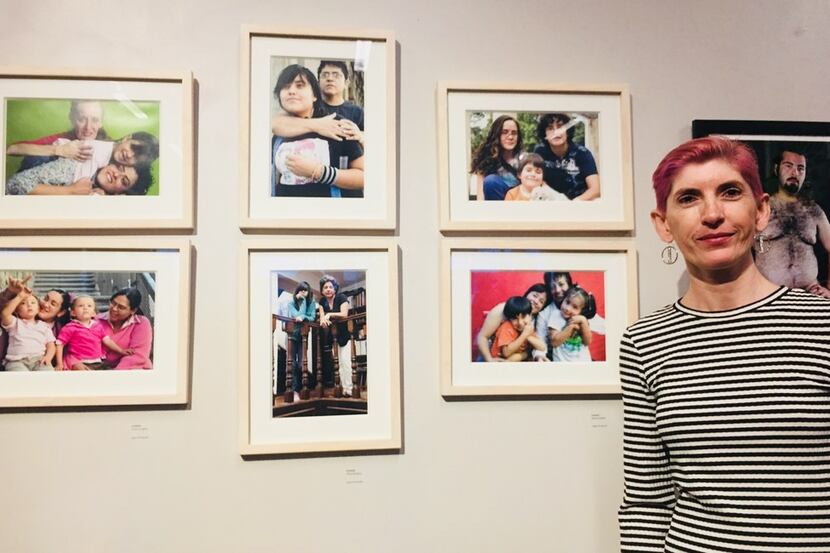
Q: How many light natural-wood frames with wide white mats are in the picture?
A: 6